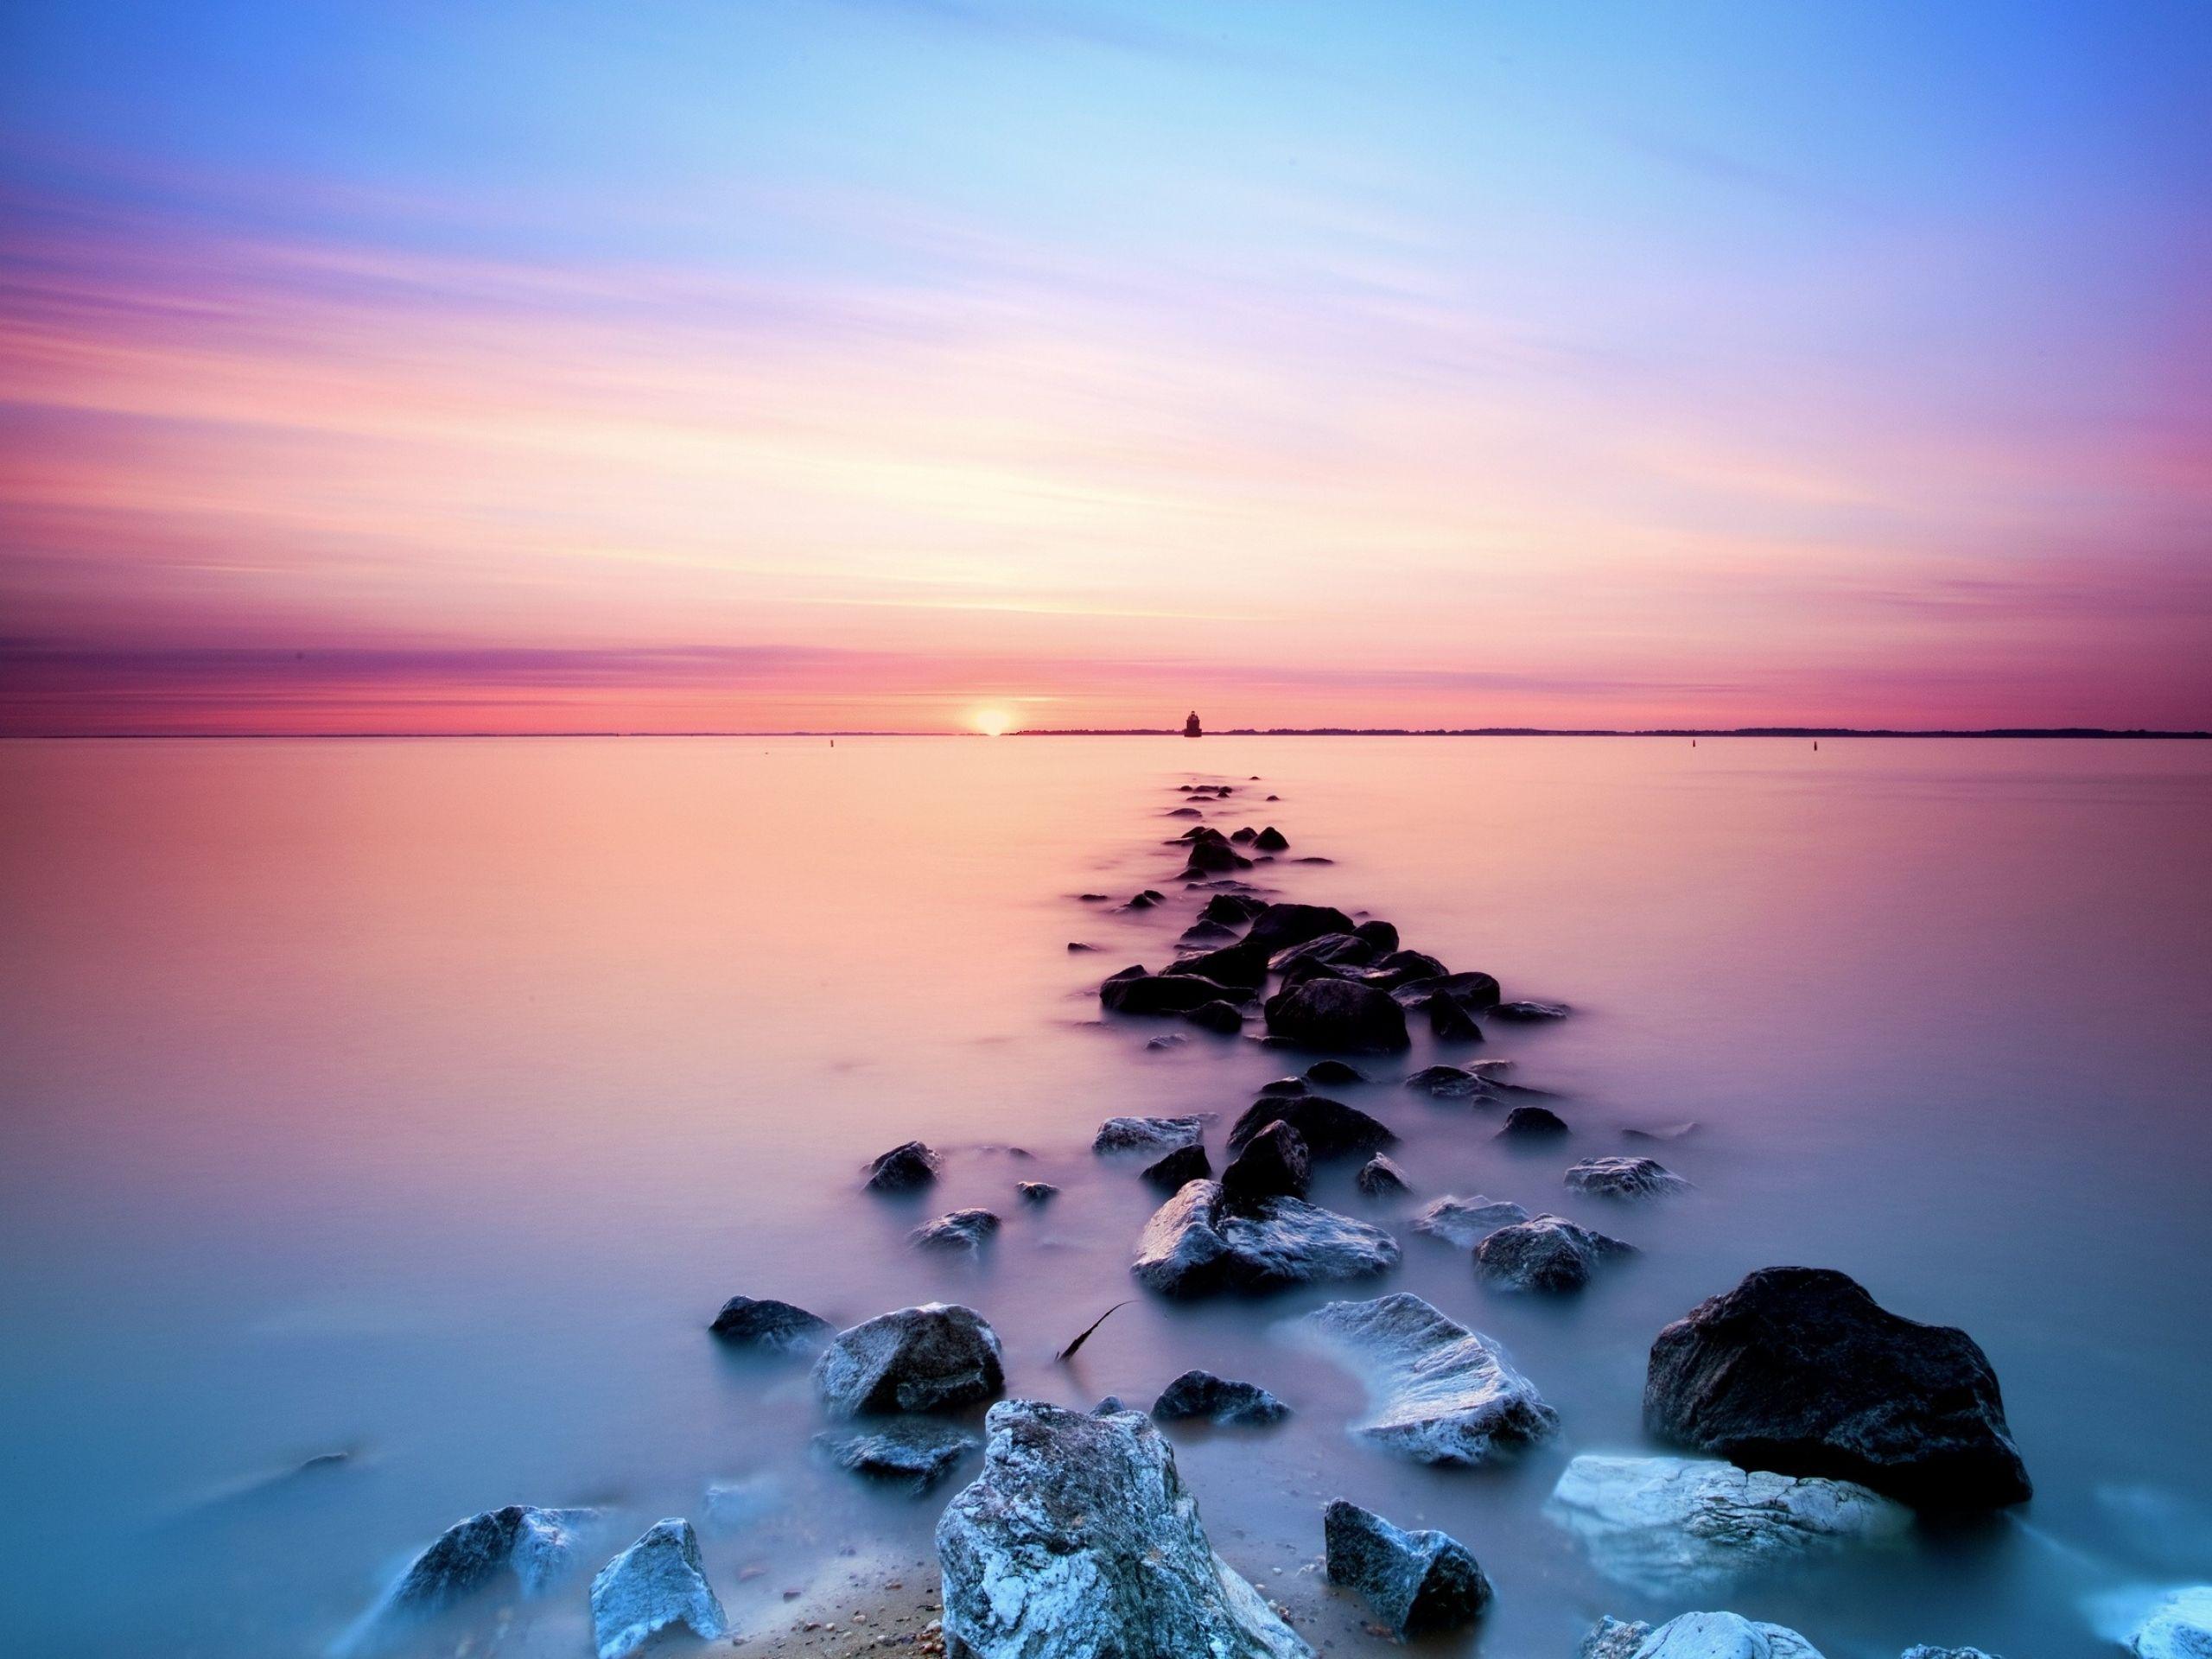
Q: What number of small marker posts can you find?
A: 3